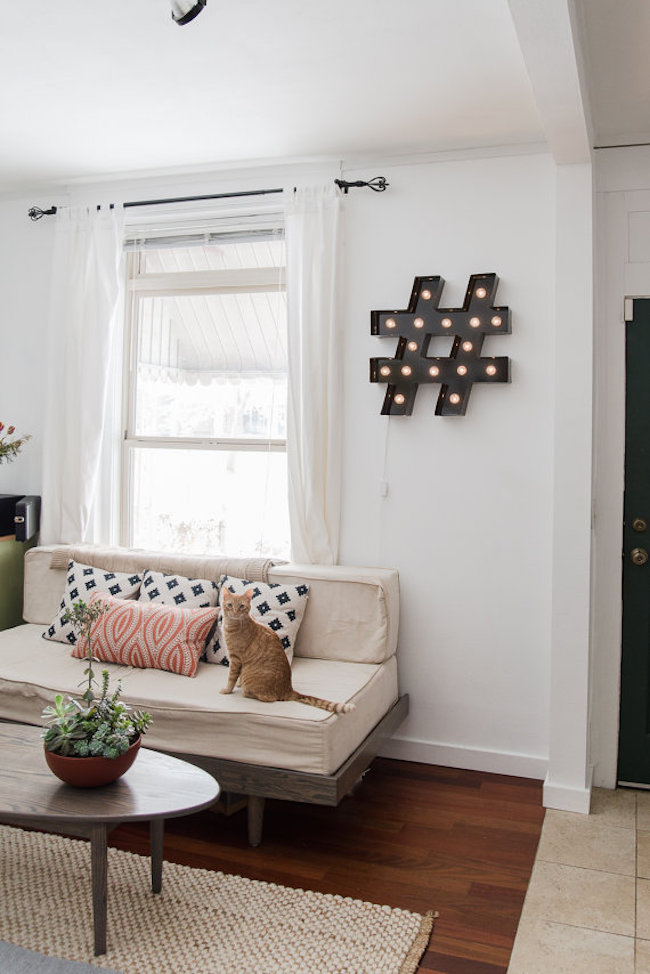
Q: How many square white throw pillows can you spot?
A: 3